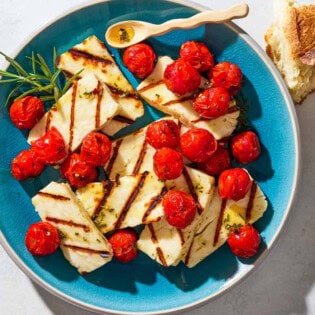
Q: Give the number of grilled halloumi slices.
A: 8